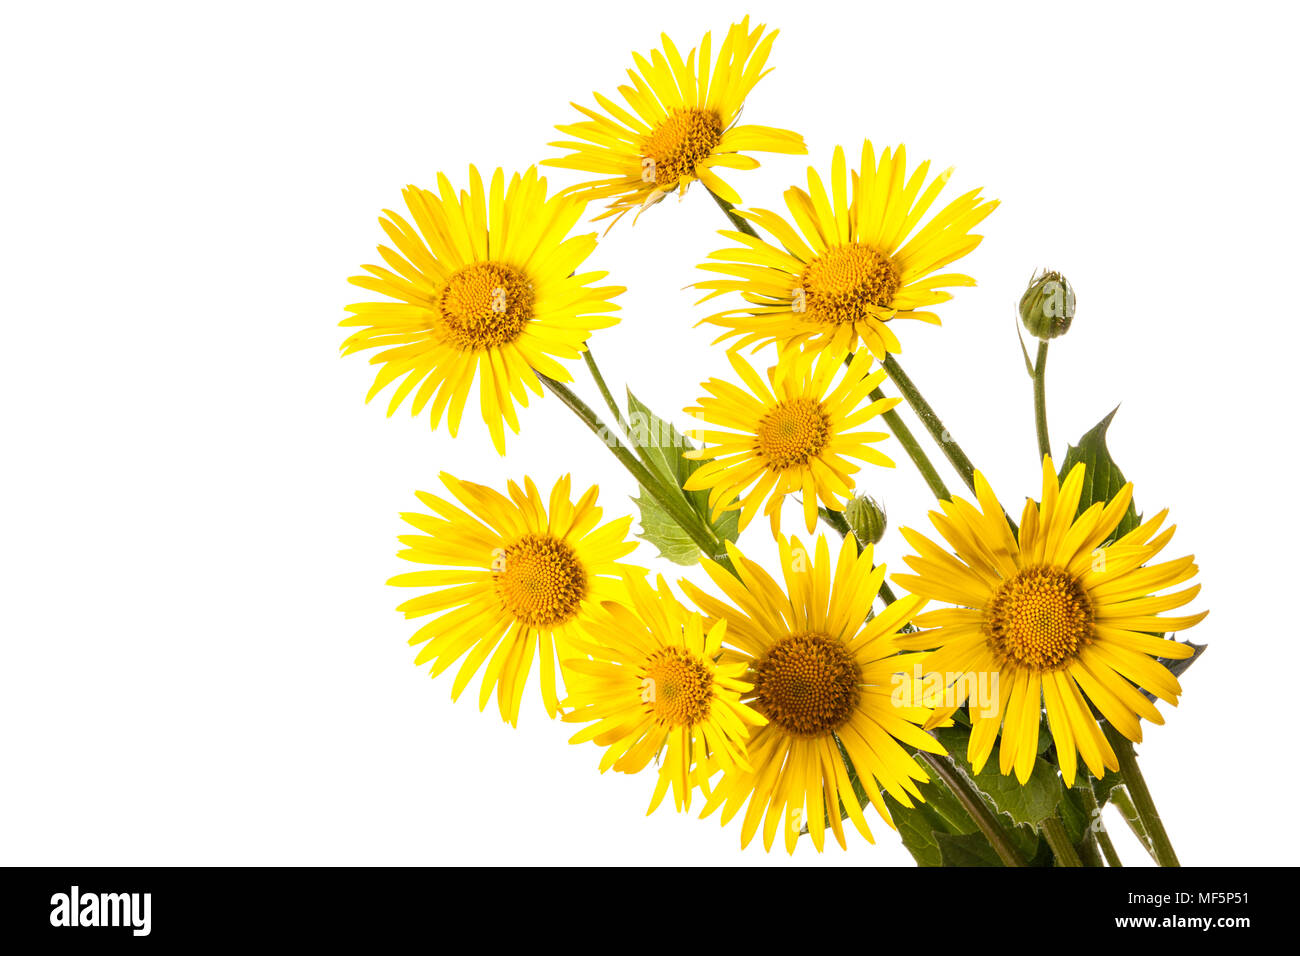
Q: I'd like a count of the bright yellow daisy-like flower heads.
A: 8